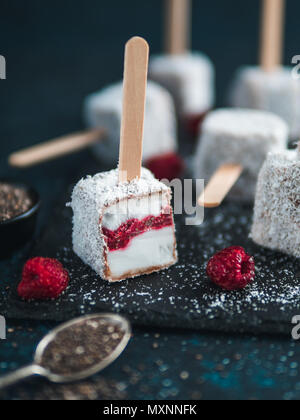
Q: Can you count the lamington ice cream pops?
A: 6